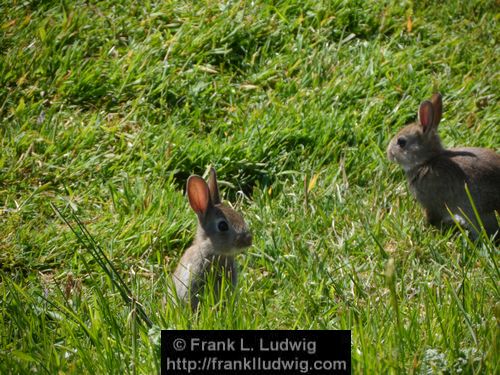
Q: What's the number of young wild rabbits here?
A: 2